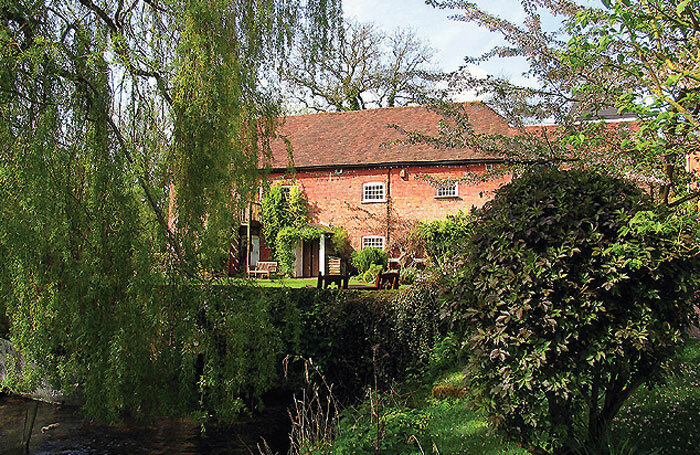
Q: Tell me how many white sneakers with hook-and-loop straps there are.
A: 0